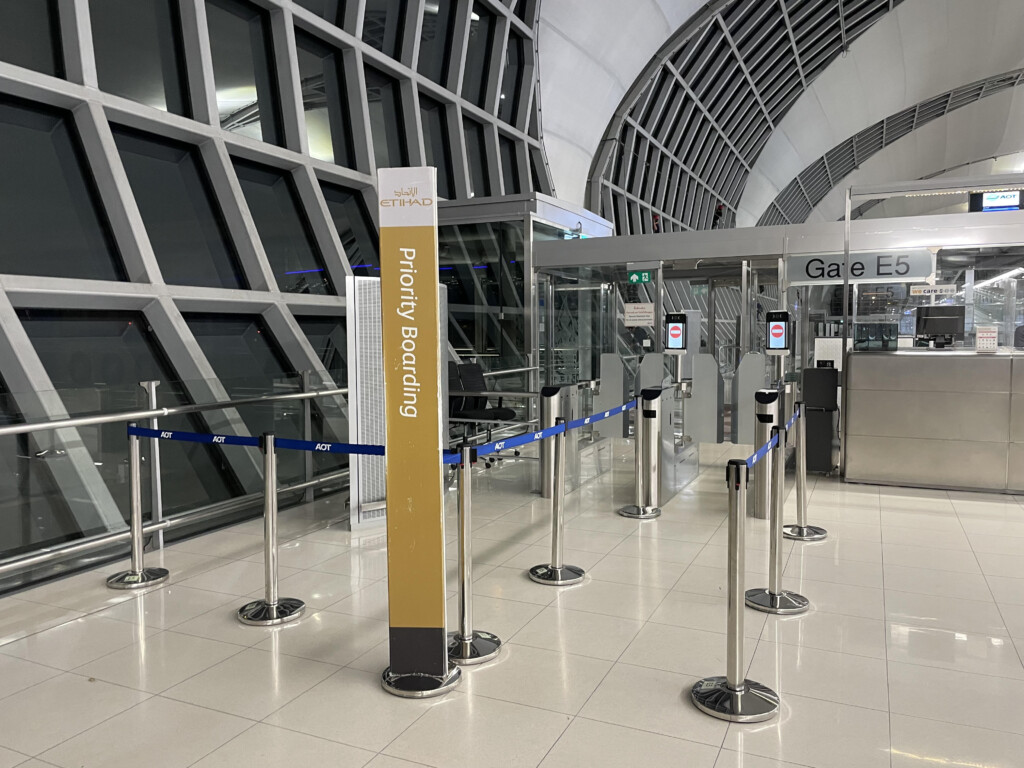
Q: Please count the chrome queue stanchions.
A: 8